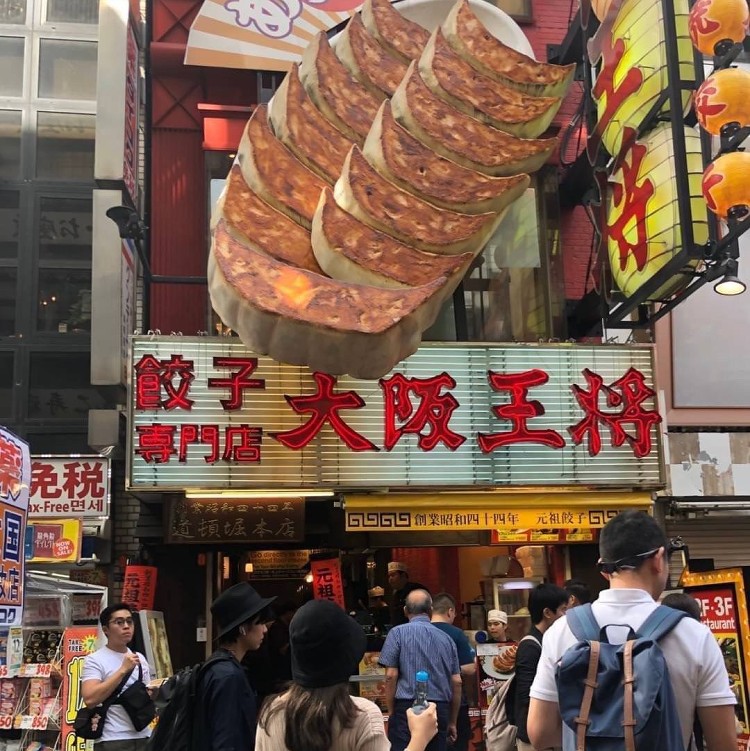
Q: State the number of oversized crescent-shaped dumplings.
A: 13